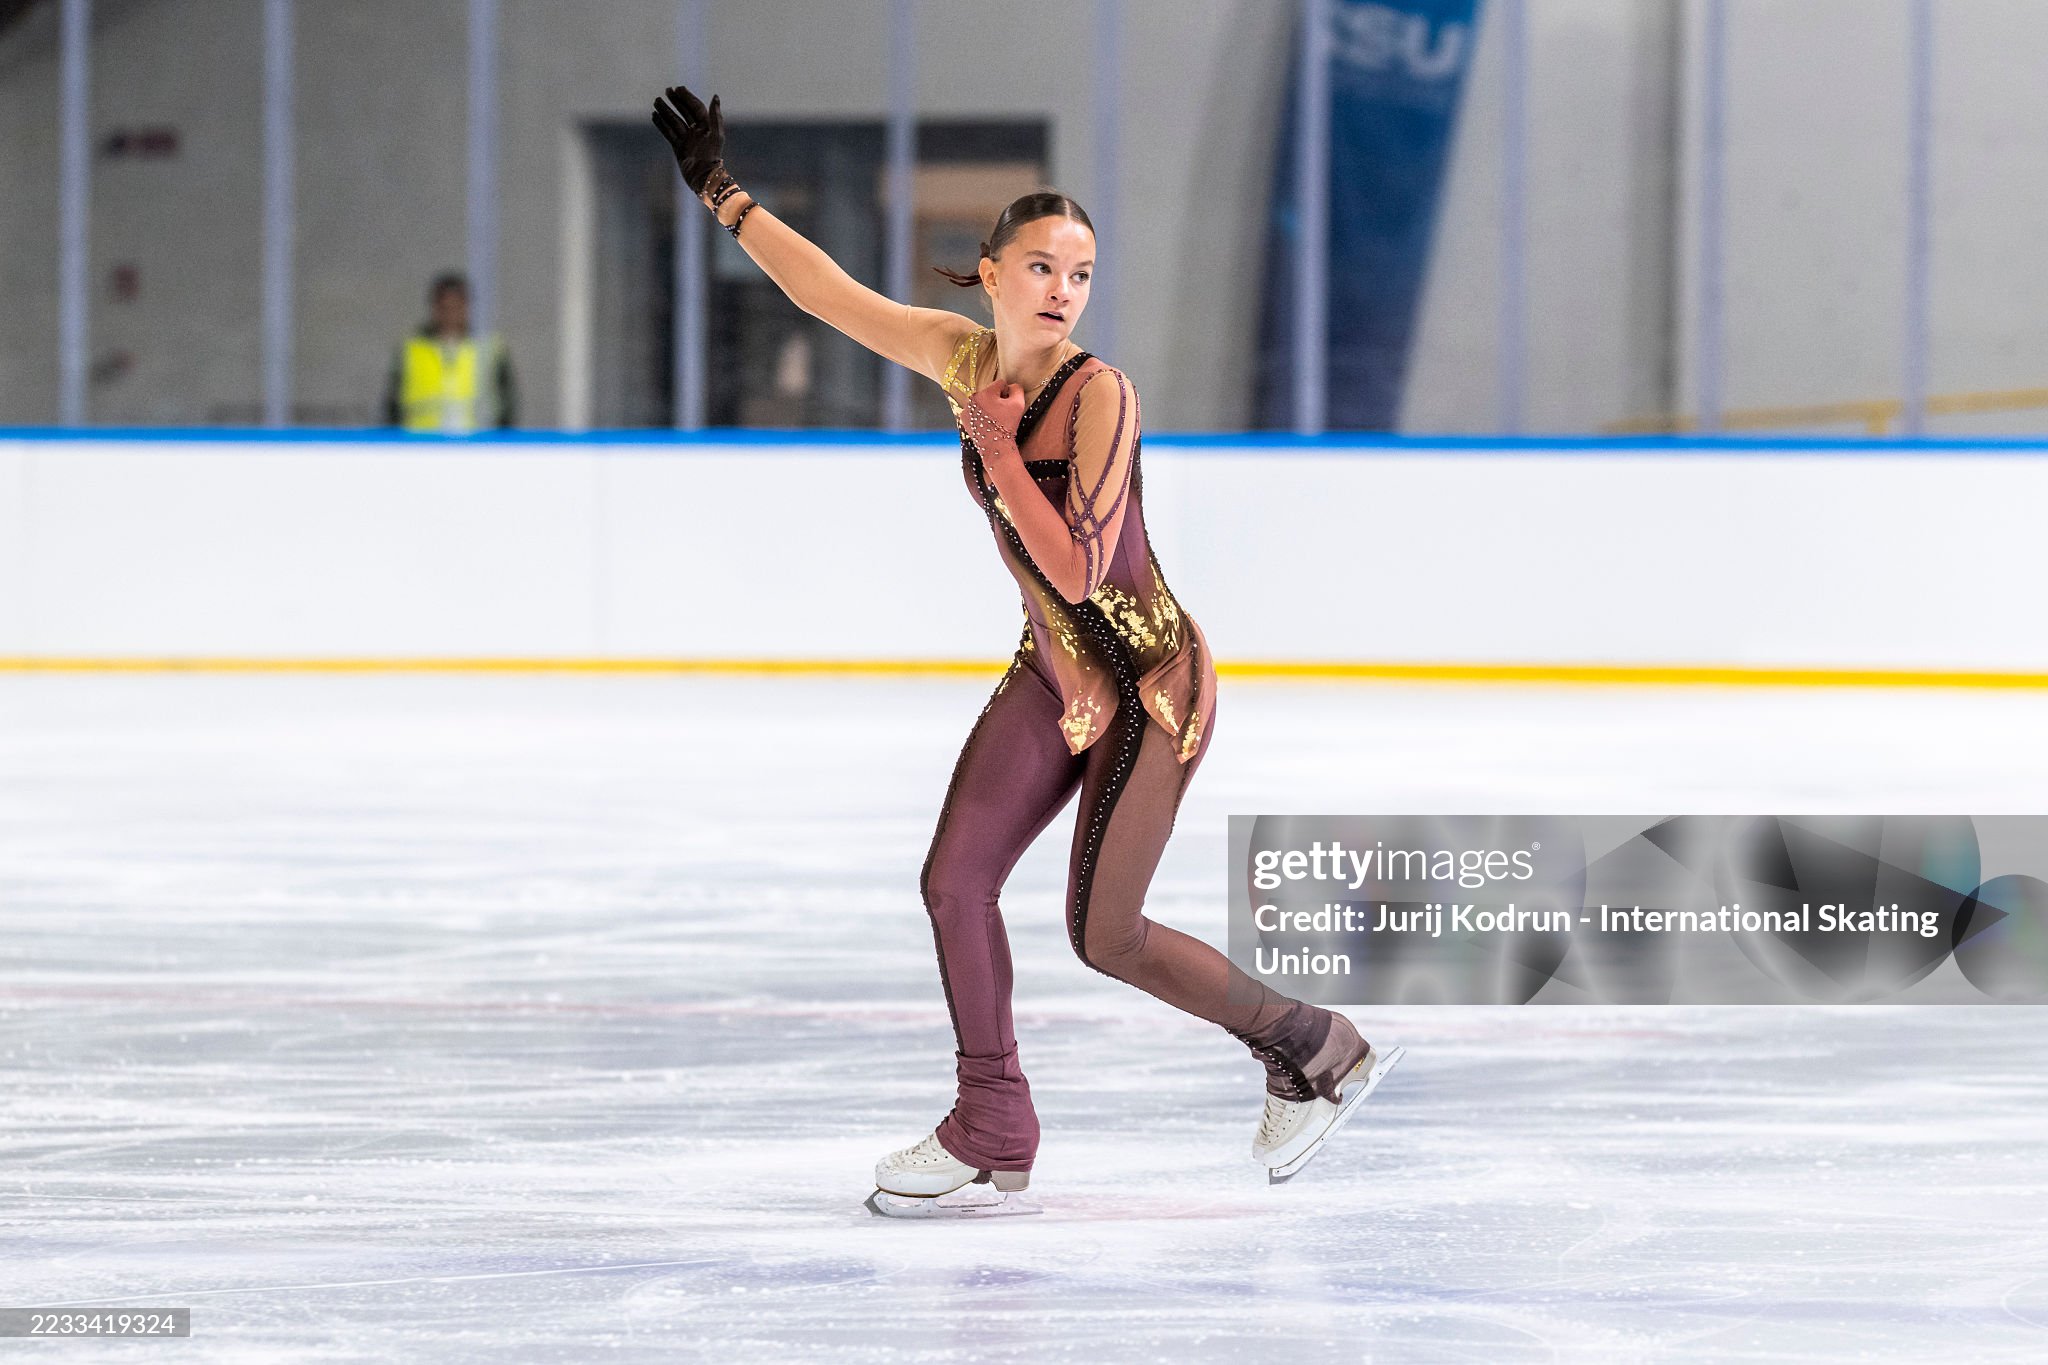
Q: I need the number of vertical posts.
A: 10